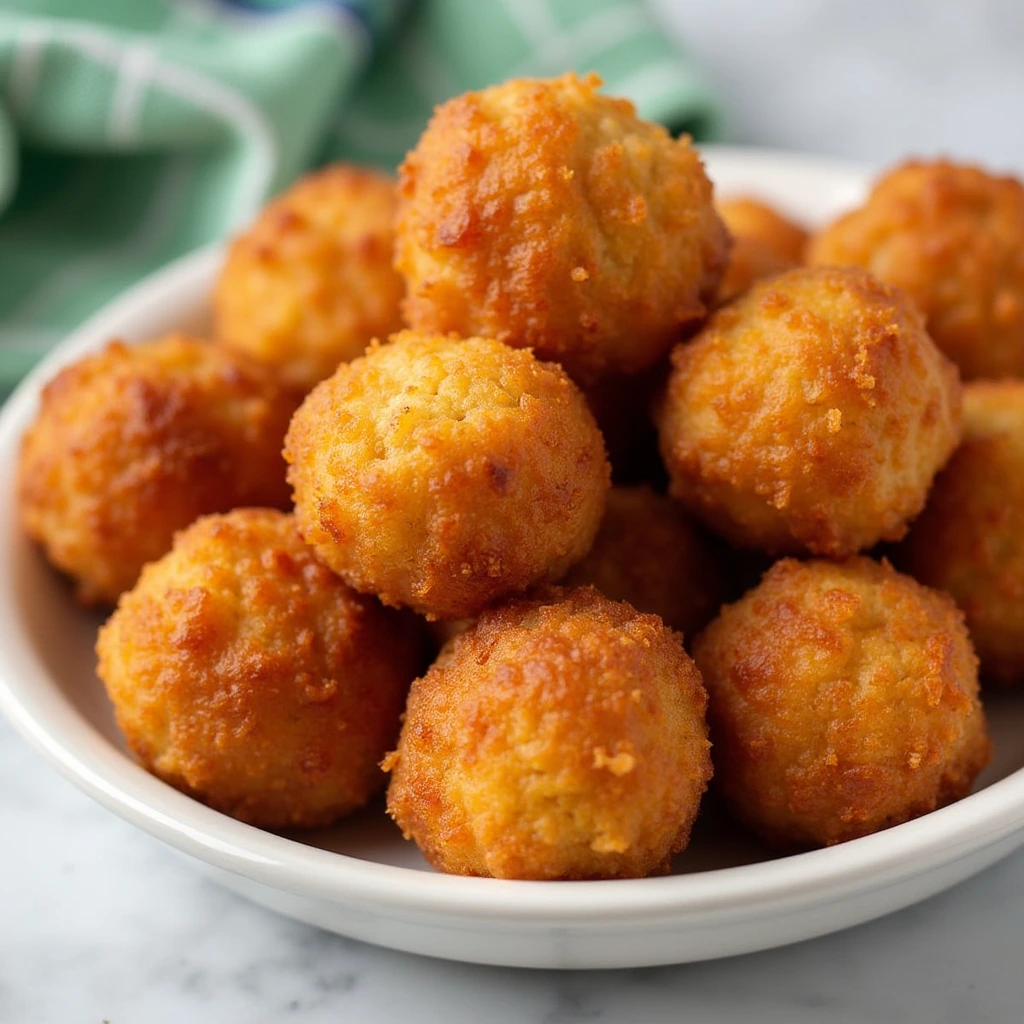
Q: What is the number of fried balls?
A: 12